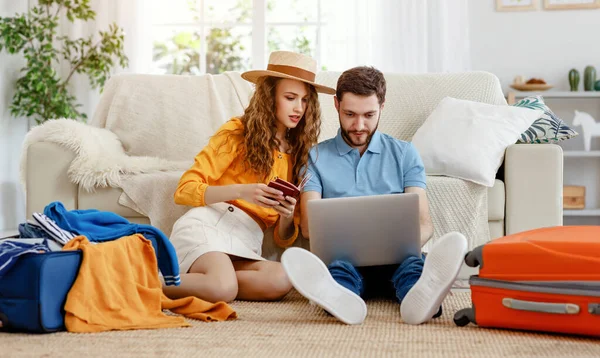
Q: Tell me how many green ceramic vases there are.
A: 2